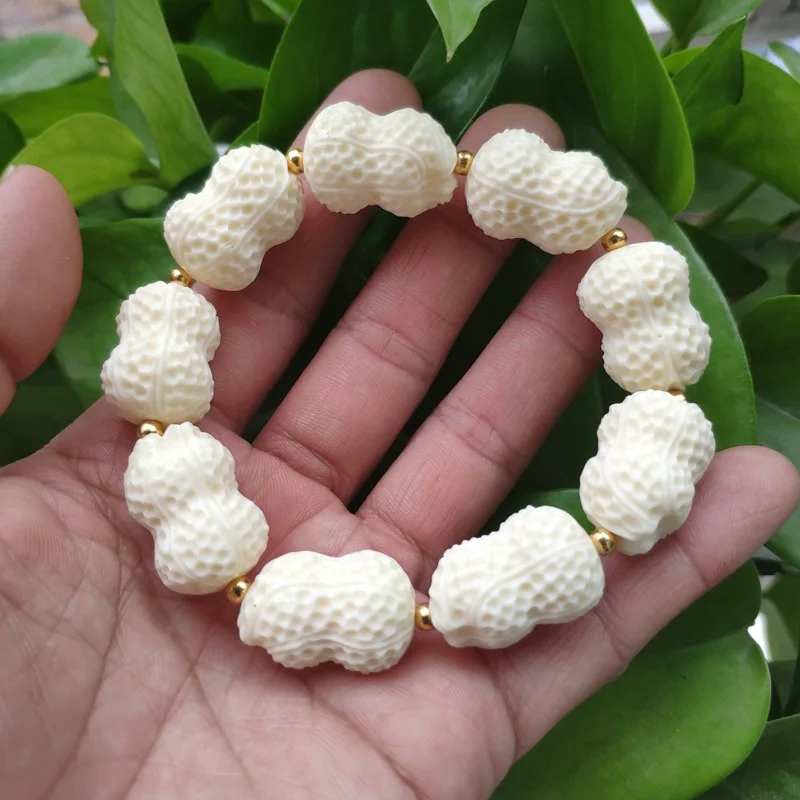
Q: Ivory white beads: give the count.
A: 9